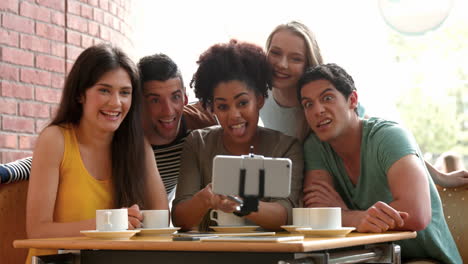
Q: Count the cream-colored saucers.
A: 5